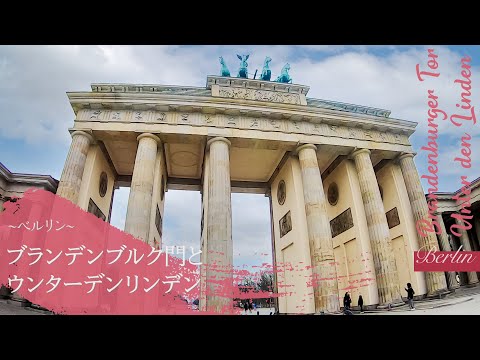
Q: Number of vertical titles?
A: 2